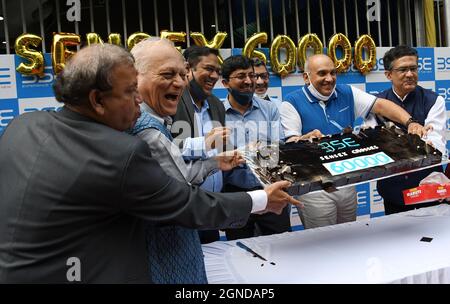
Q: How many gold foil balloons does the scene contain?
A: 11